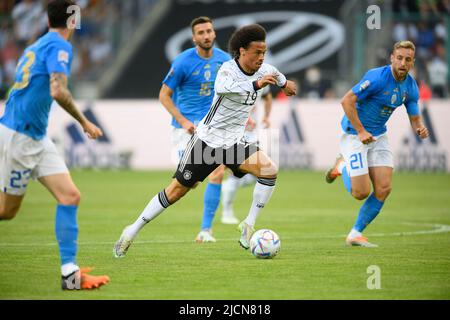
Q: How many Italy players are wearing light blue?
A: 3